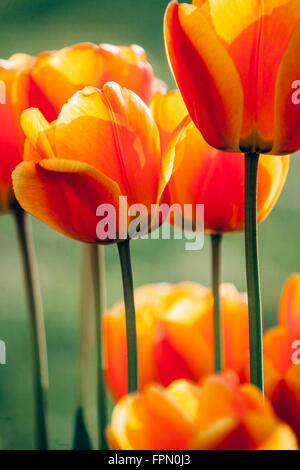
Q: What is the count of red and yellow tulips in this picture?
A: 8